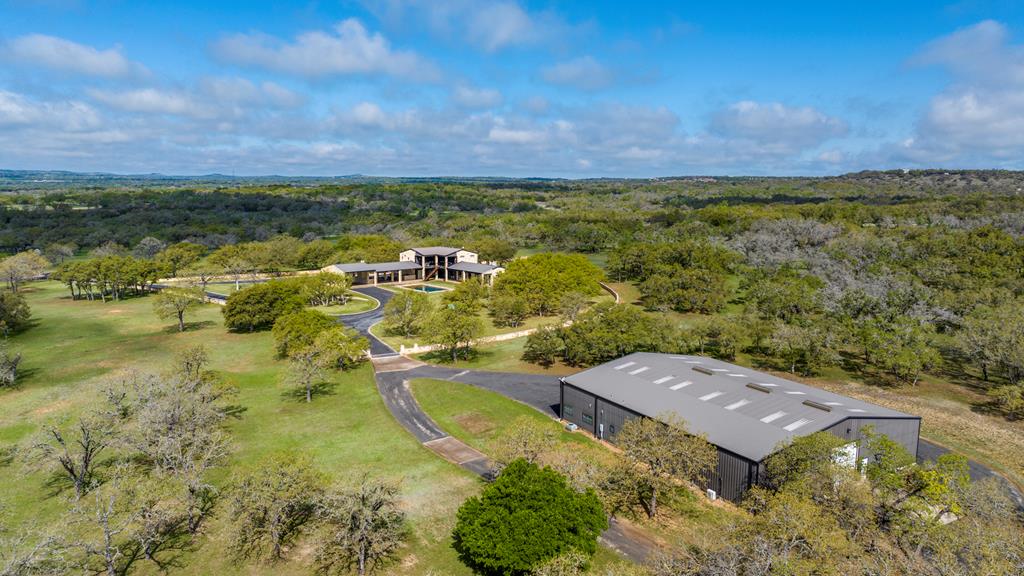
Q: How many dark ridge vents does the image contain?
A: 3